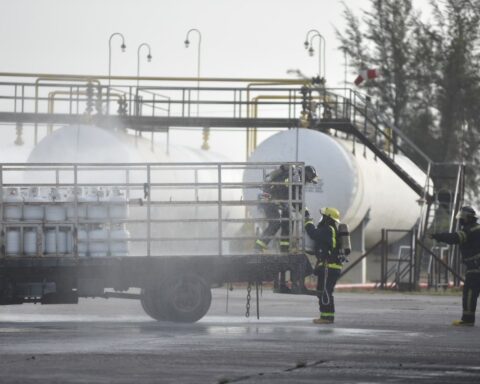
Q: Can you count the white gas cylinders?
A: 12